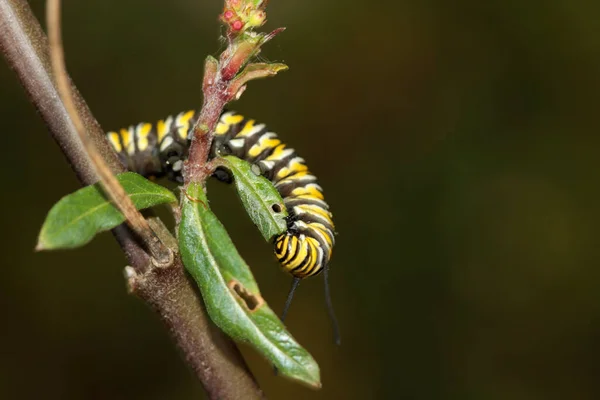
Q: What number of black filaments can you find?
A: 2